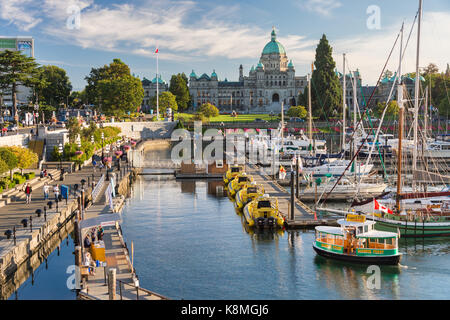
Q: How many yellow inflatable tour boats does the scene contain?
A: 4